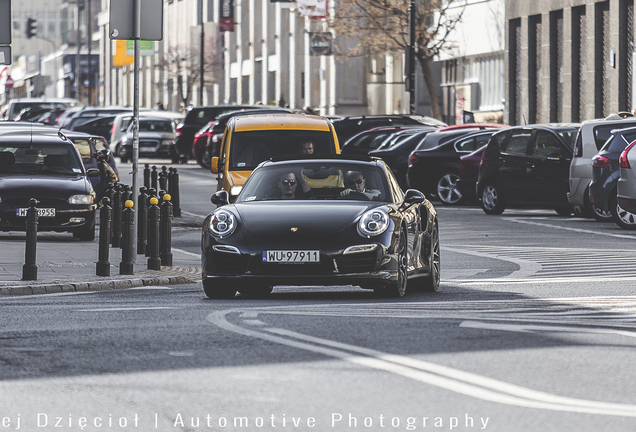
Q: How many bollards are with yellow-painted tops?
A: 3